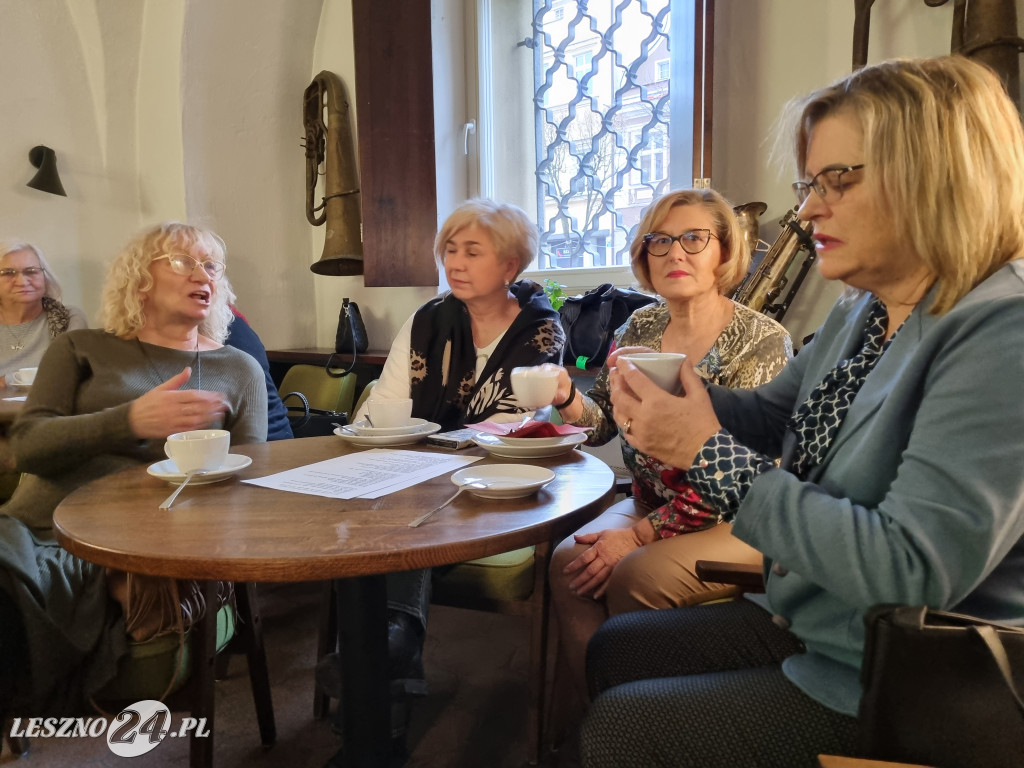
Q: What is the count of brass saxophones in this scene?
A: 1